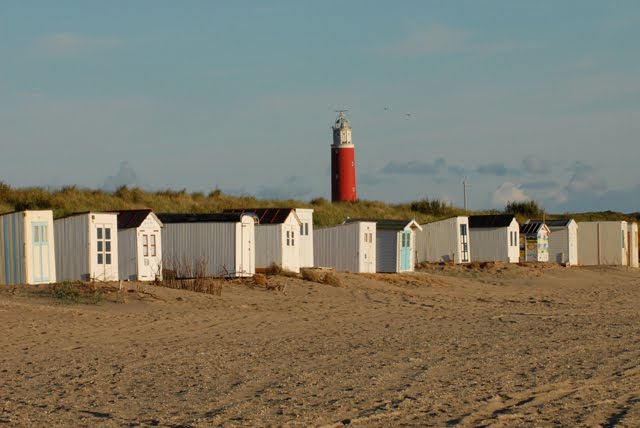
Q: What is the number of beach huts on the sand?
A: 14